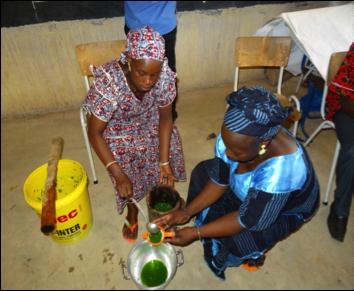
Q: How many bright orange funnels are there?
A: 1